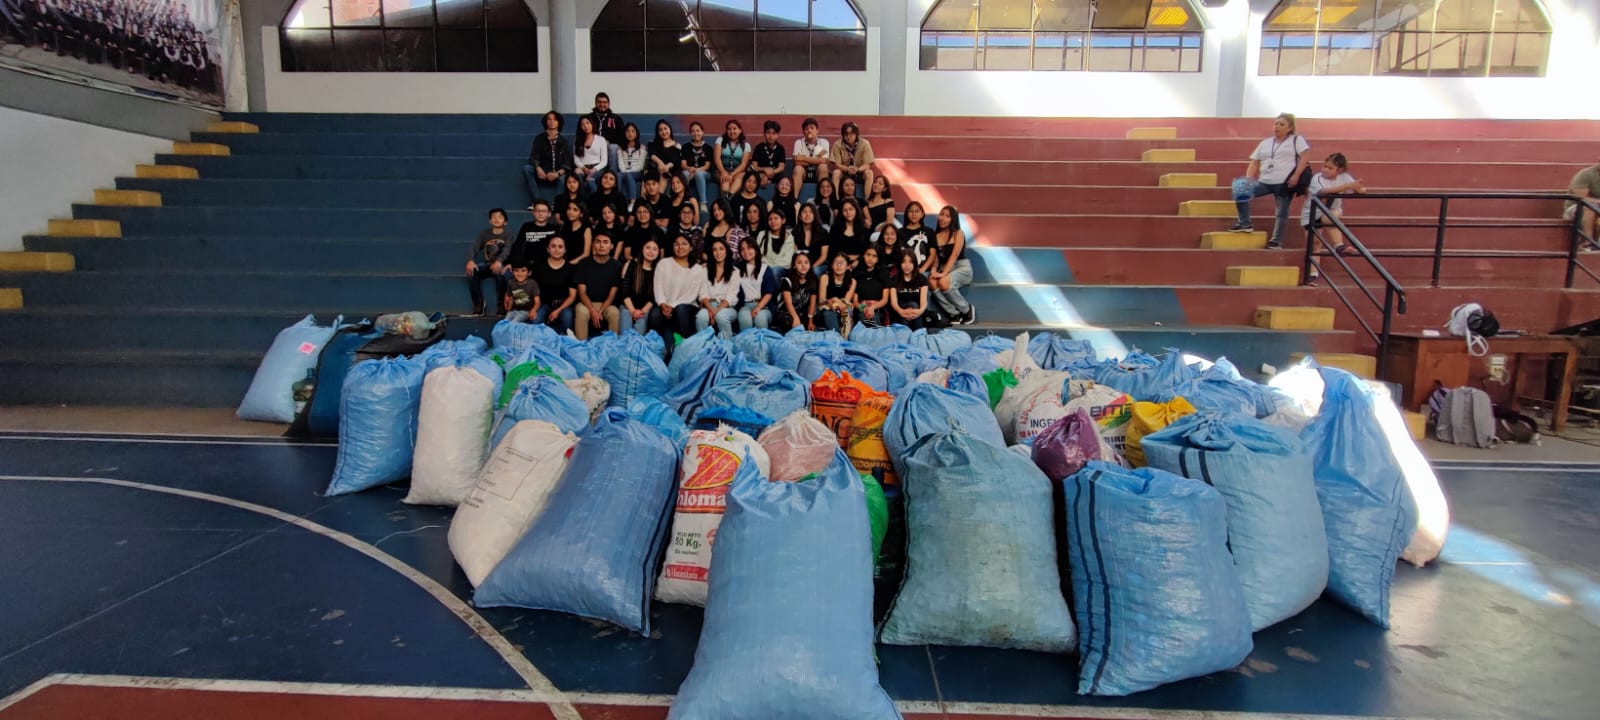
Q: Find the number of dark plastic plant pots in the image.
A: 0